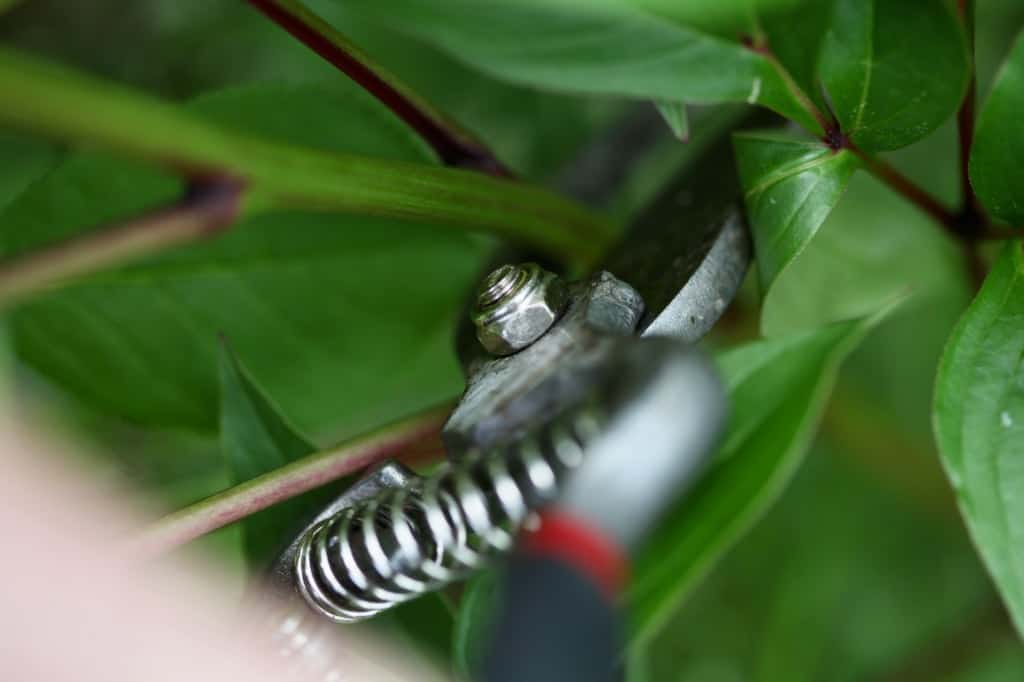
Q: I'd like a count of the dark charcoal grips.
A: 1